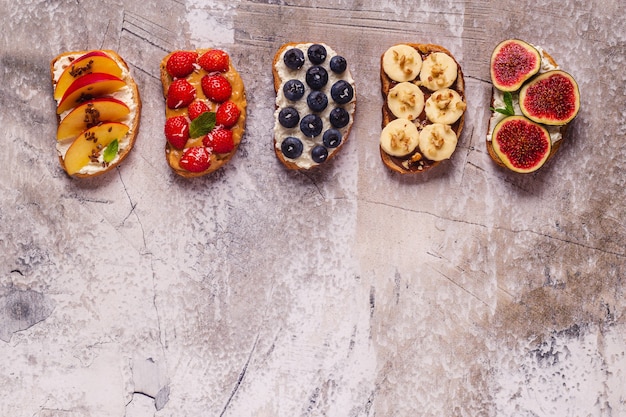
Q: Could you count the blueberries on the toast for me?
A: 13